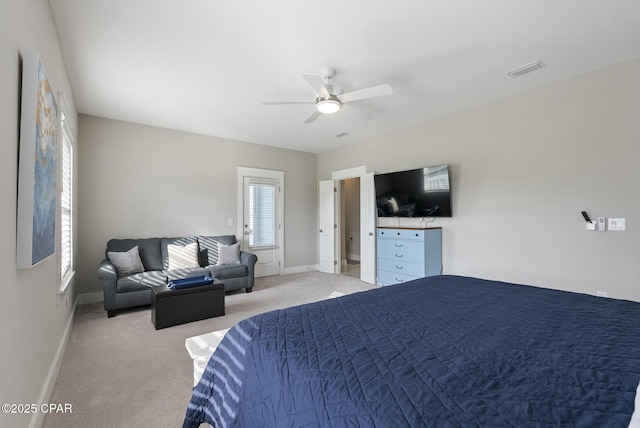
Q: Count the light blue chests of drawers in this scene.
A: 1